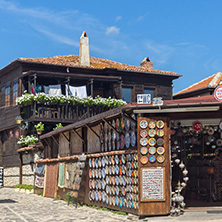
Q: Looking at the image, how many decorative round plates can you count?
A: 15